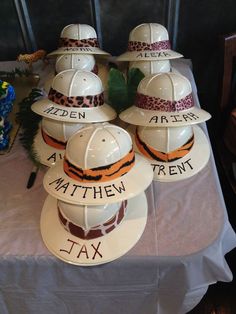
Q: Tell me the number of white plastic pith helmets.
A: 10